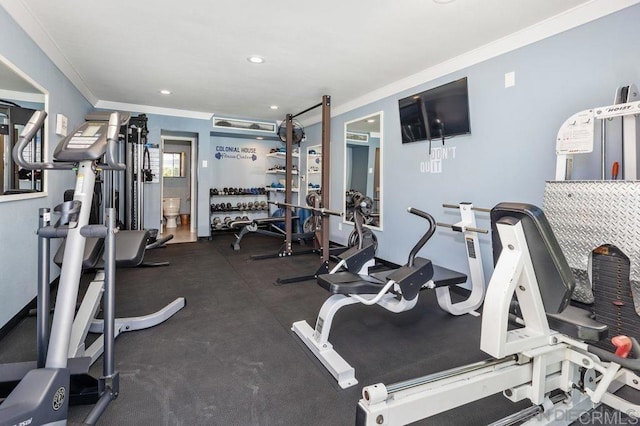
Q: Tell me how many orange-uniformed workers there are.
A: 0